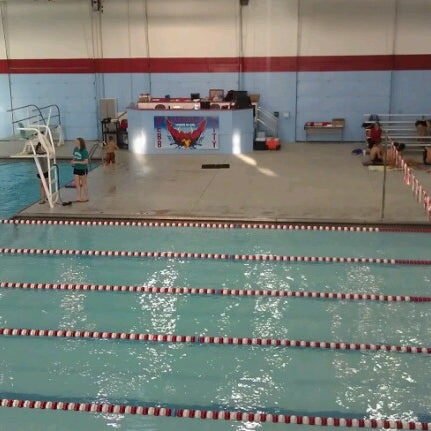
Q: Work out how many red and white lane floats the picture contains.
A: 5